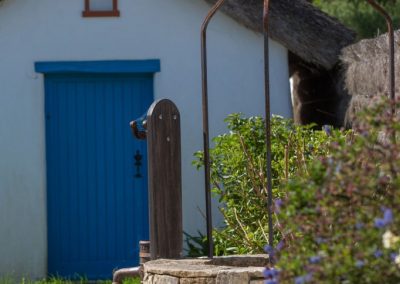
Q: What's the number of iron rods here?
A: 3